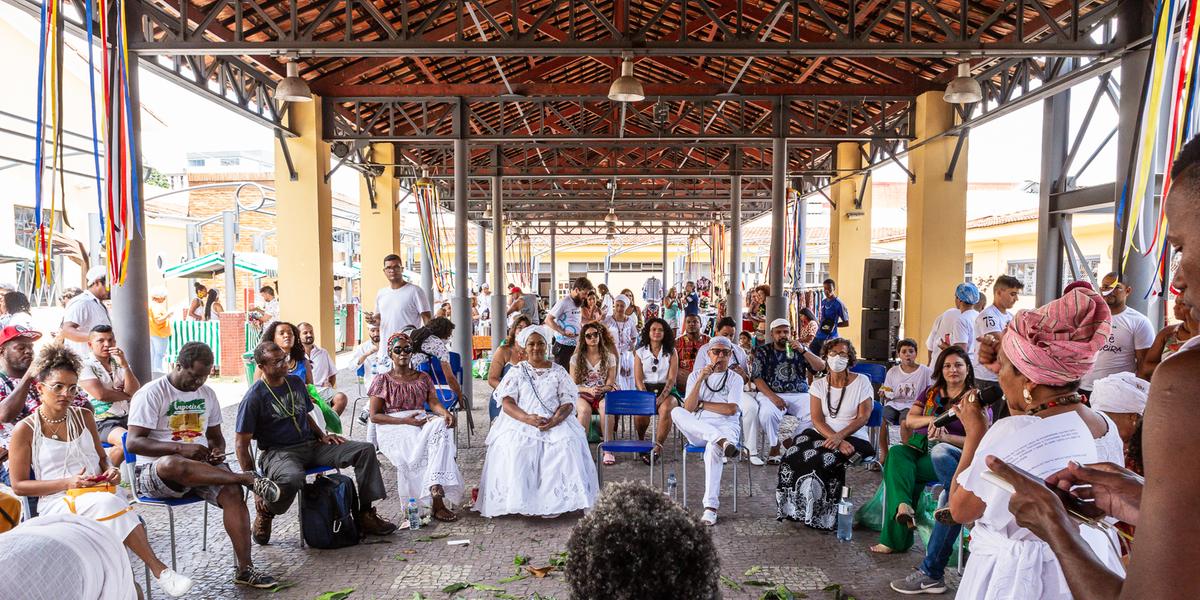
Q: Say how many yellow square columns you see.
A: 4